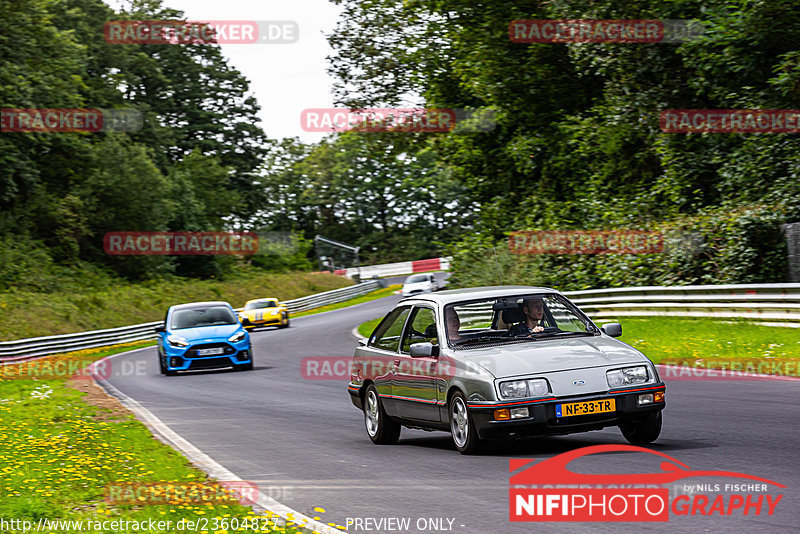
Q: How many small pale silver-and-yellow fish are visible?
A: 0